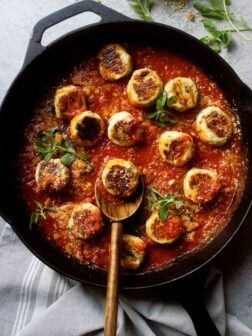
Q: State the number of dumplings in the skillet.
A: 14